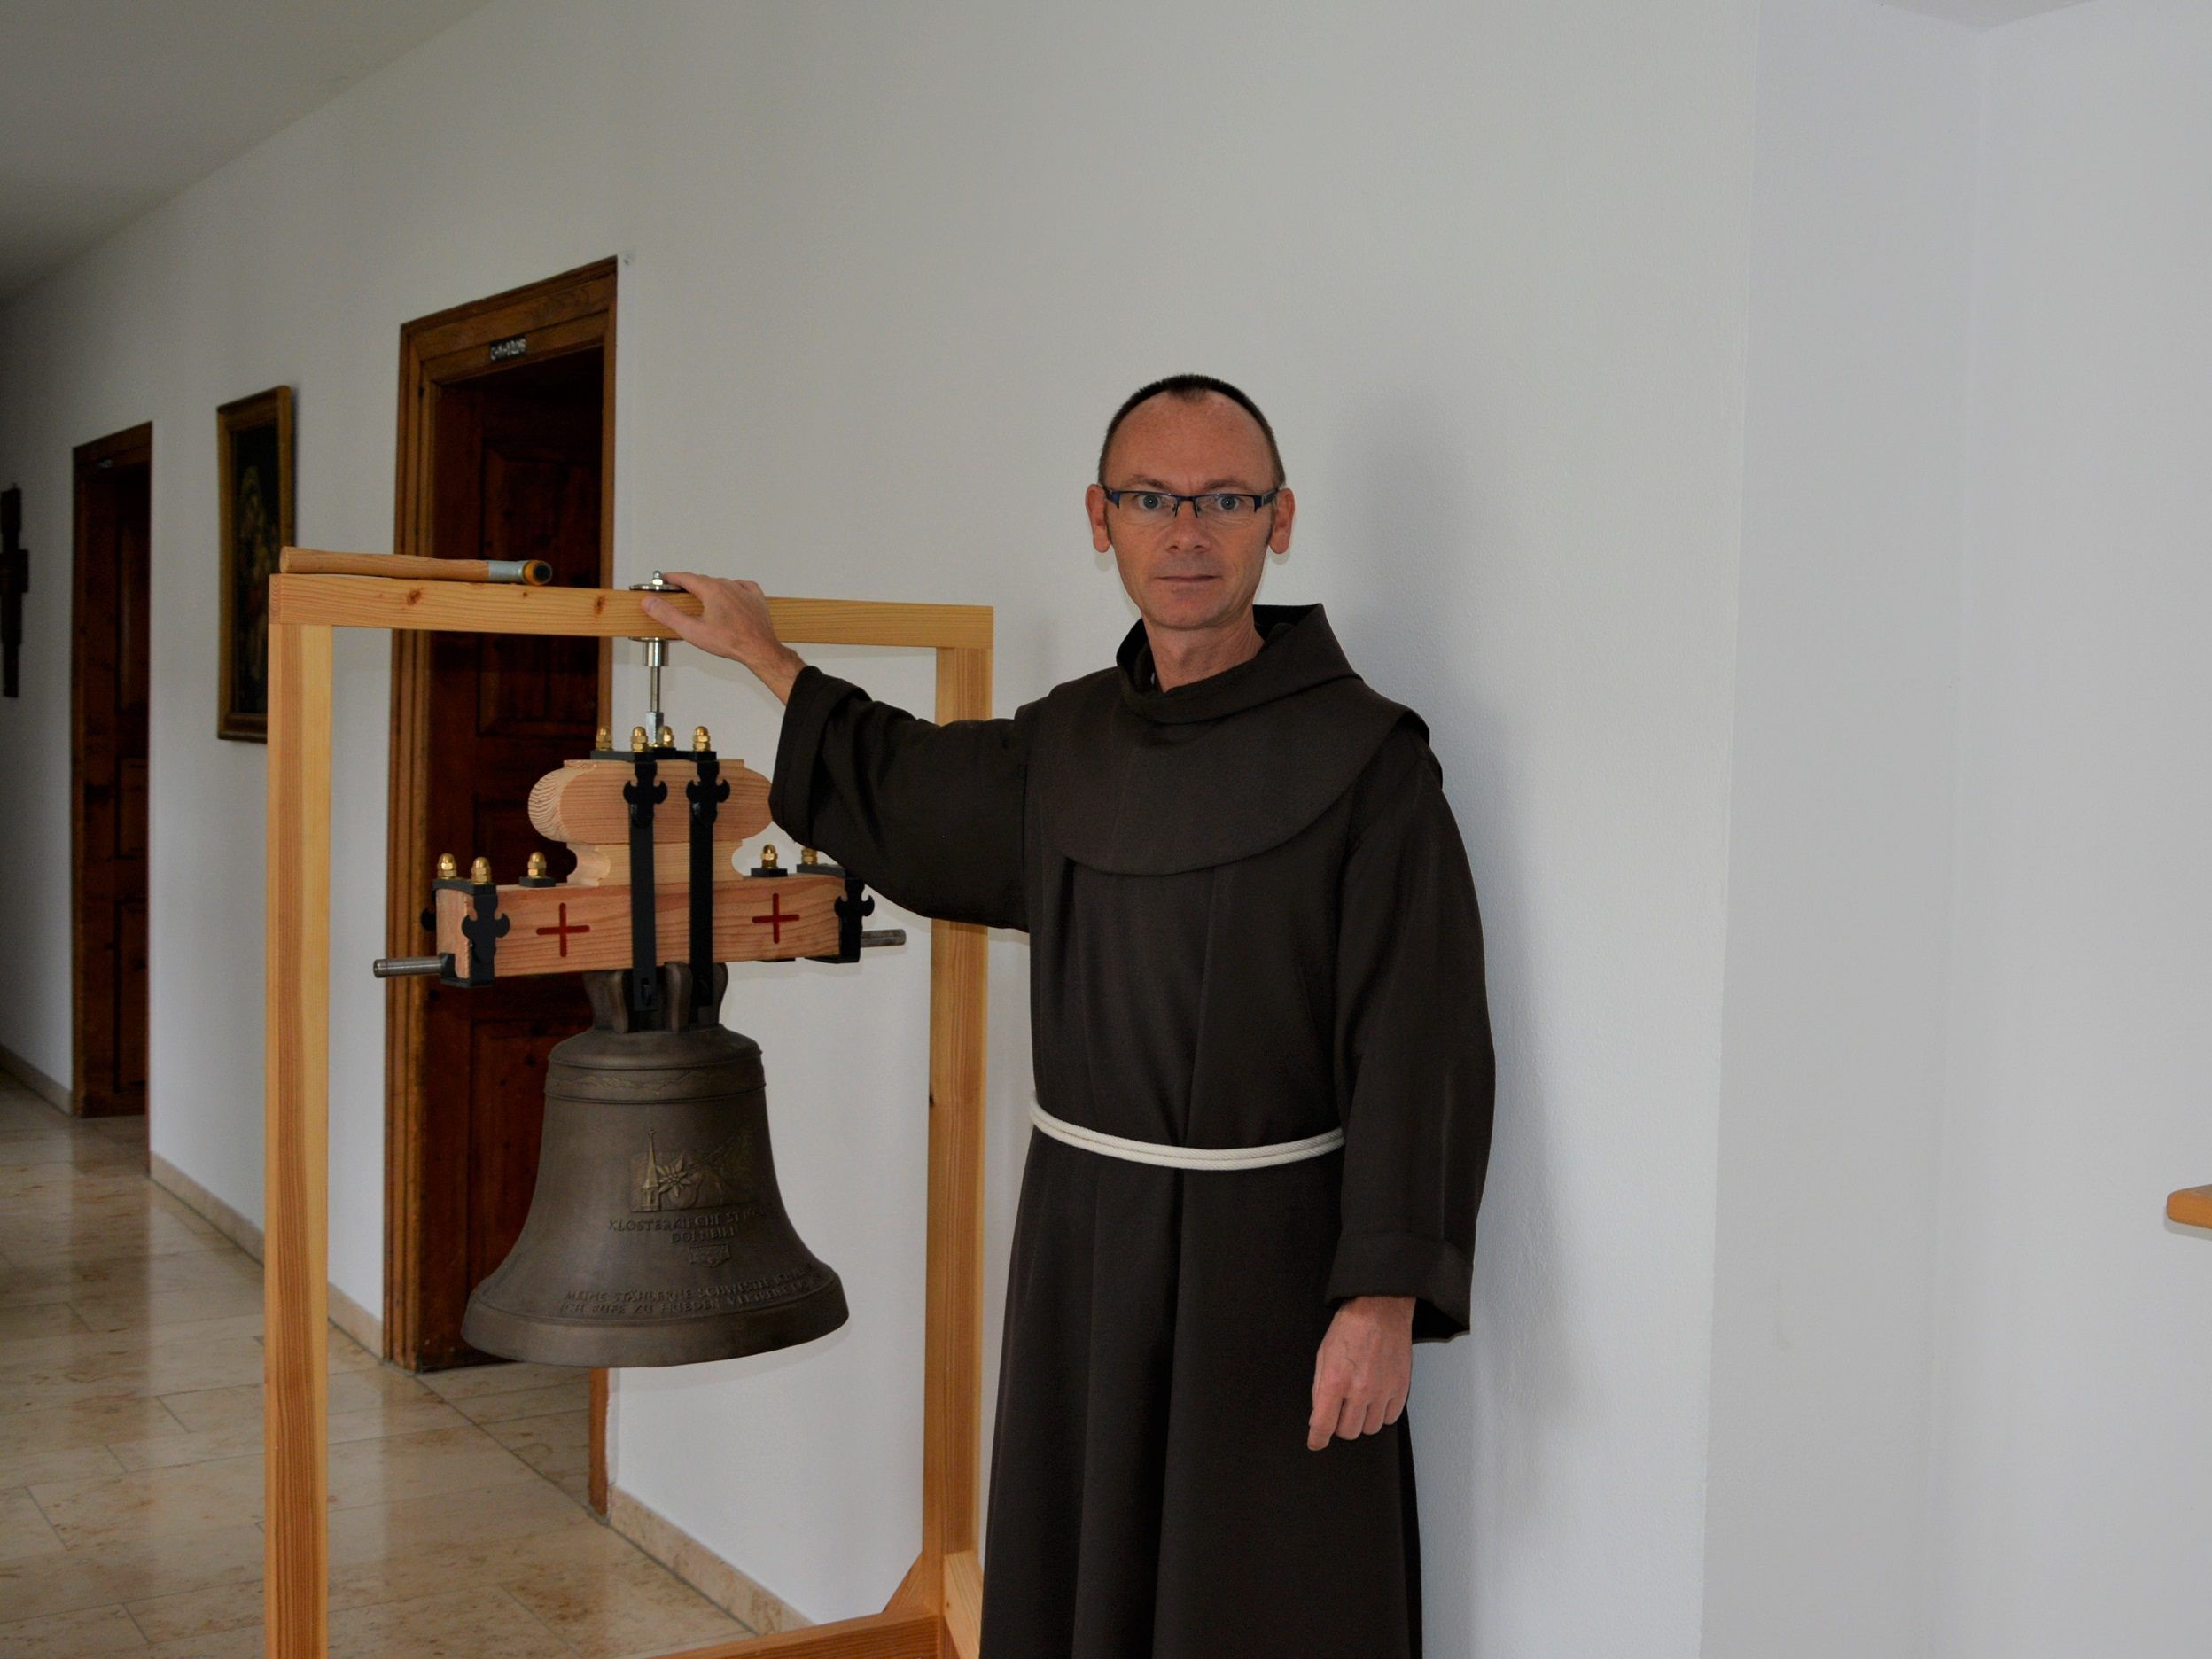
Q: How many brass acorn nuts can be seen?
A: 9